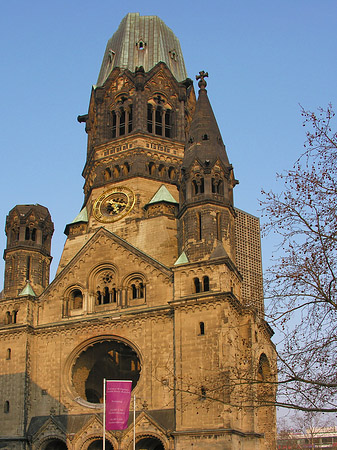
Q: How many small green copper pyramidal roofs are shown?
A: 4